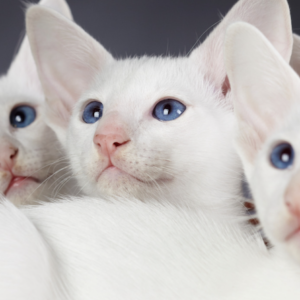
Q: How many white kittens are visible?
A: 3